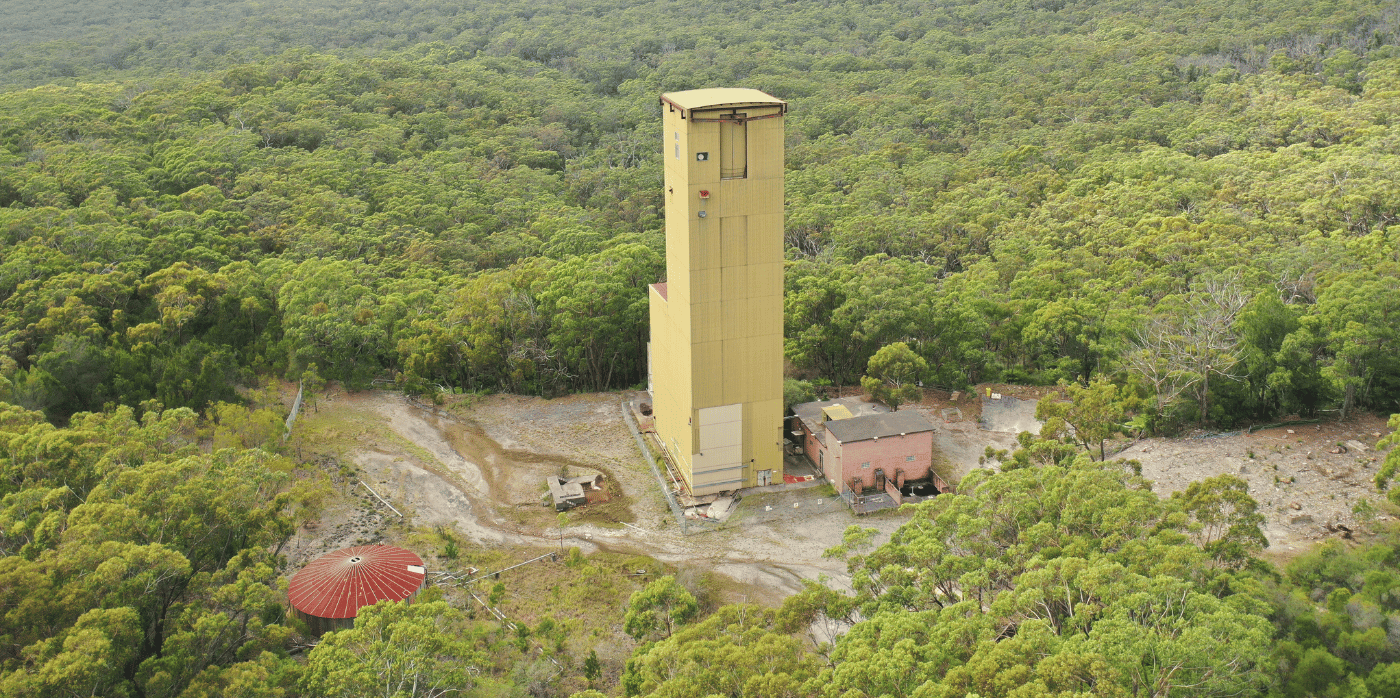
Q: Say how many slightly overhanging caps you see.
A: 1